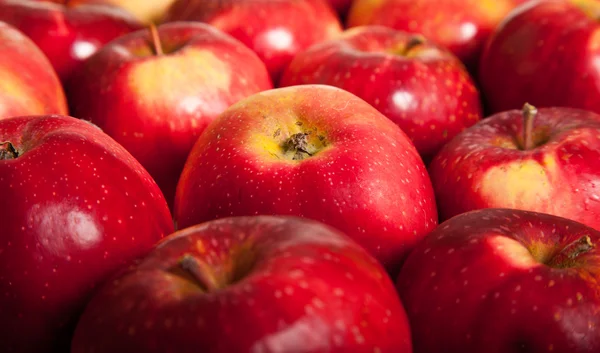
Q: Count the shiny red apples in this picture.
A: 12